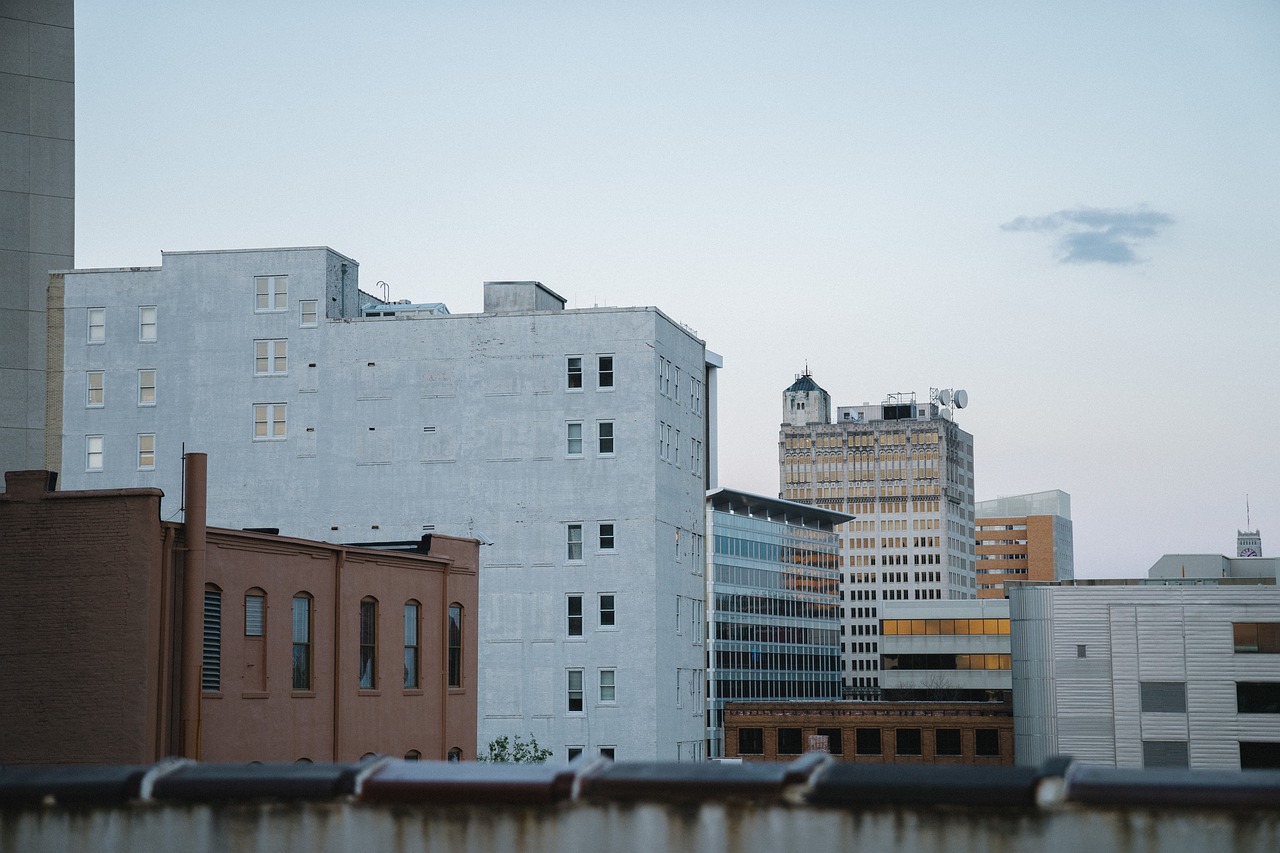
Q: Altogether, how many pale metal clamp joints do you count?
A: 5